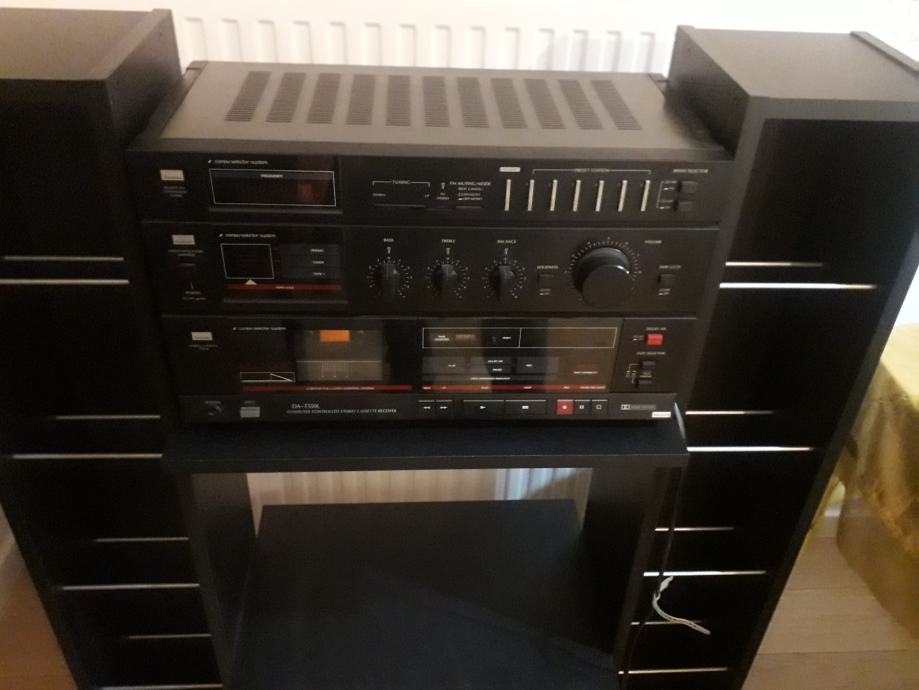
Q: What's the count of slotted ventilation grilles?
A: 11